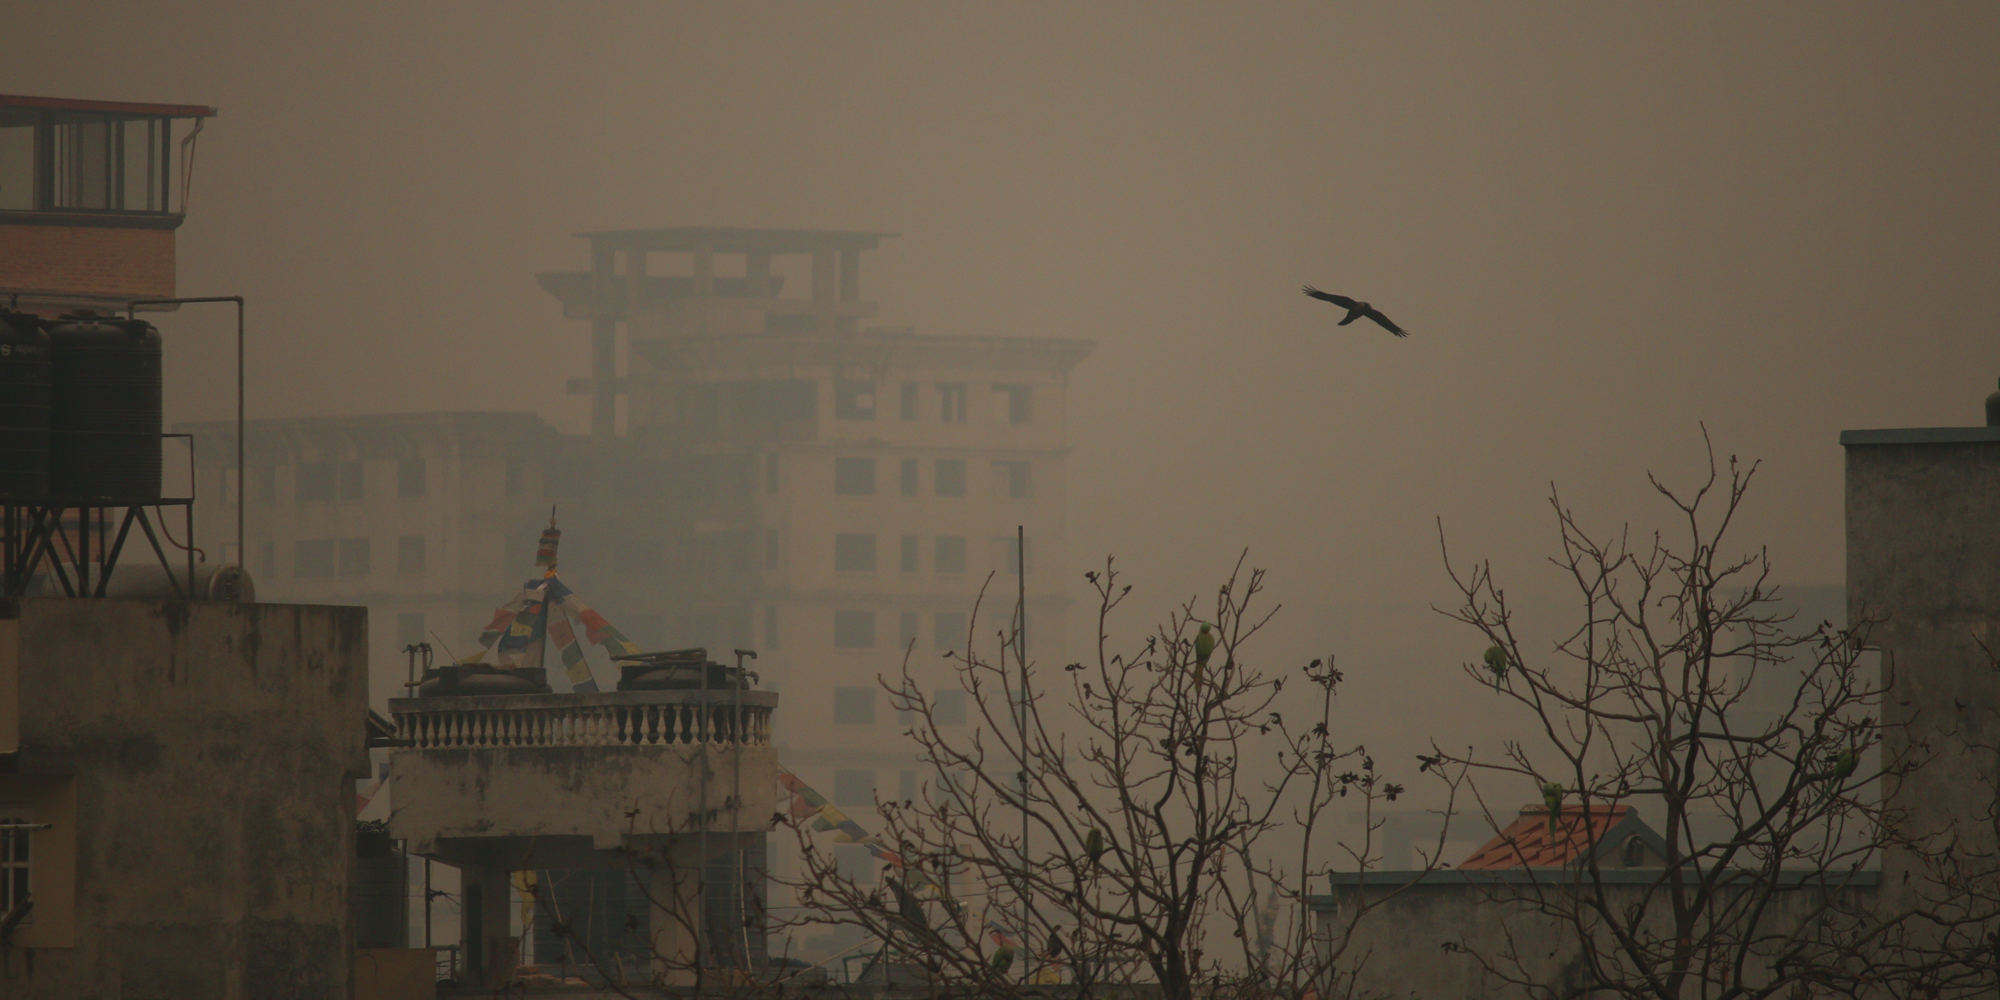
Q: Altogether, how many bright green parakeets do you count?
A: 6